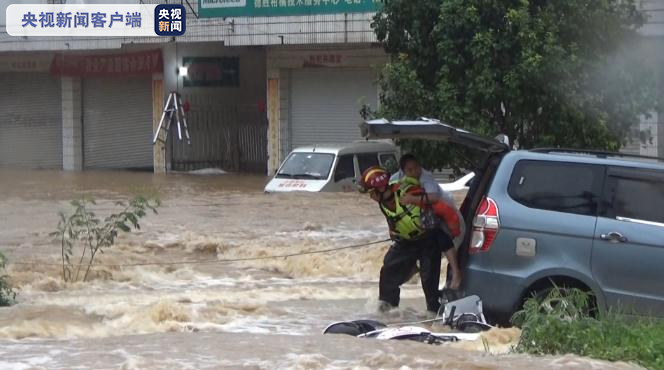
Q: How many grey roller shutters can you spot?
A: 3